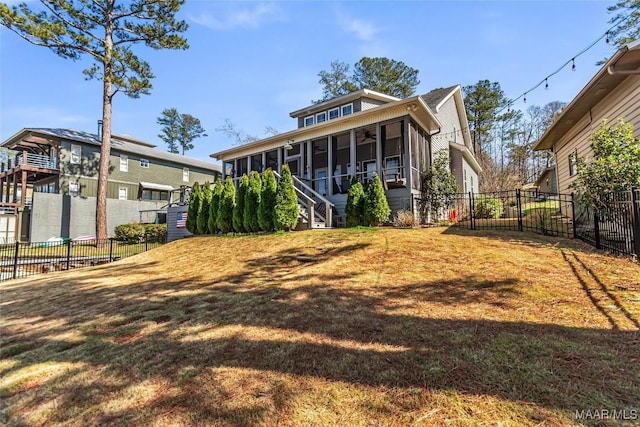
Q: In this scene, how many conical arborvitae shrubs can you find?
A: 10